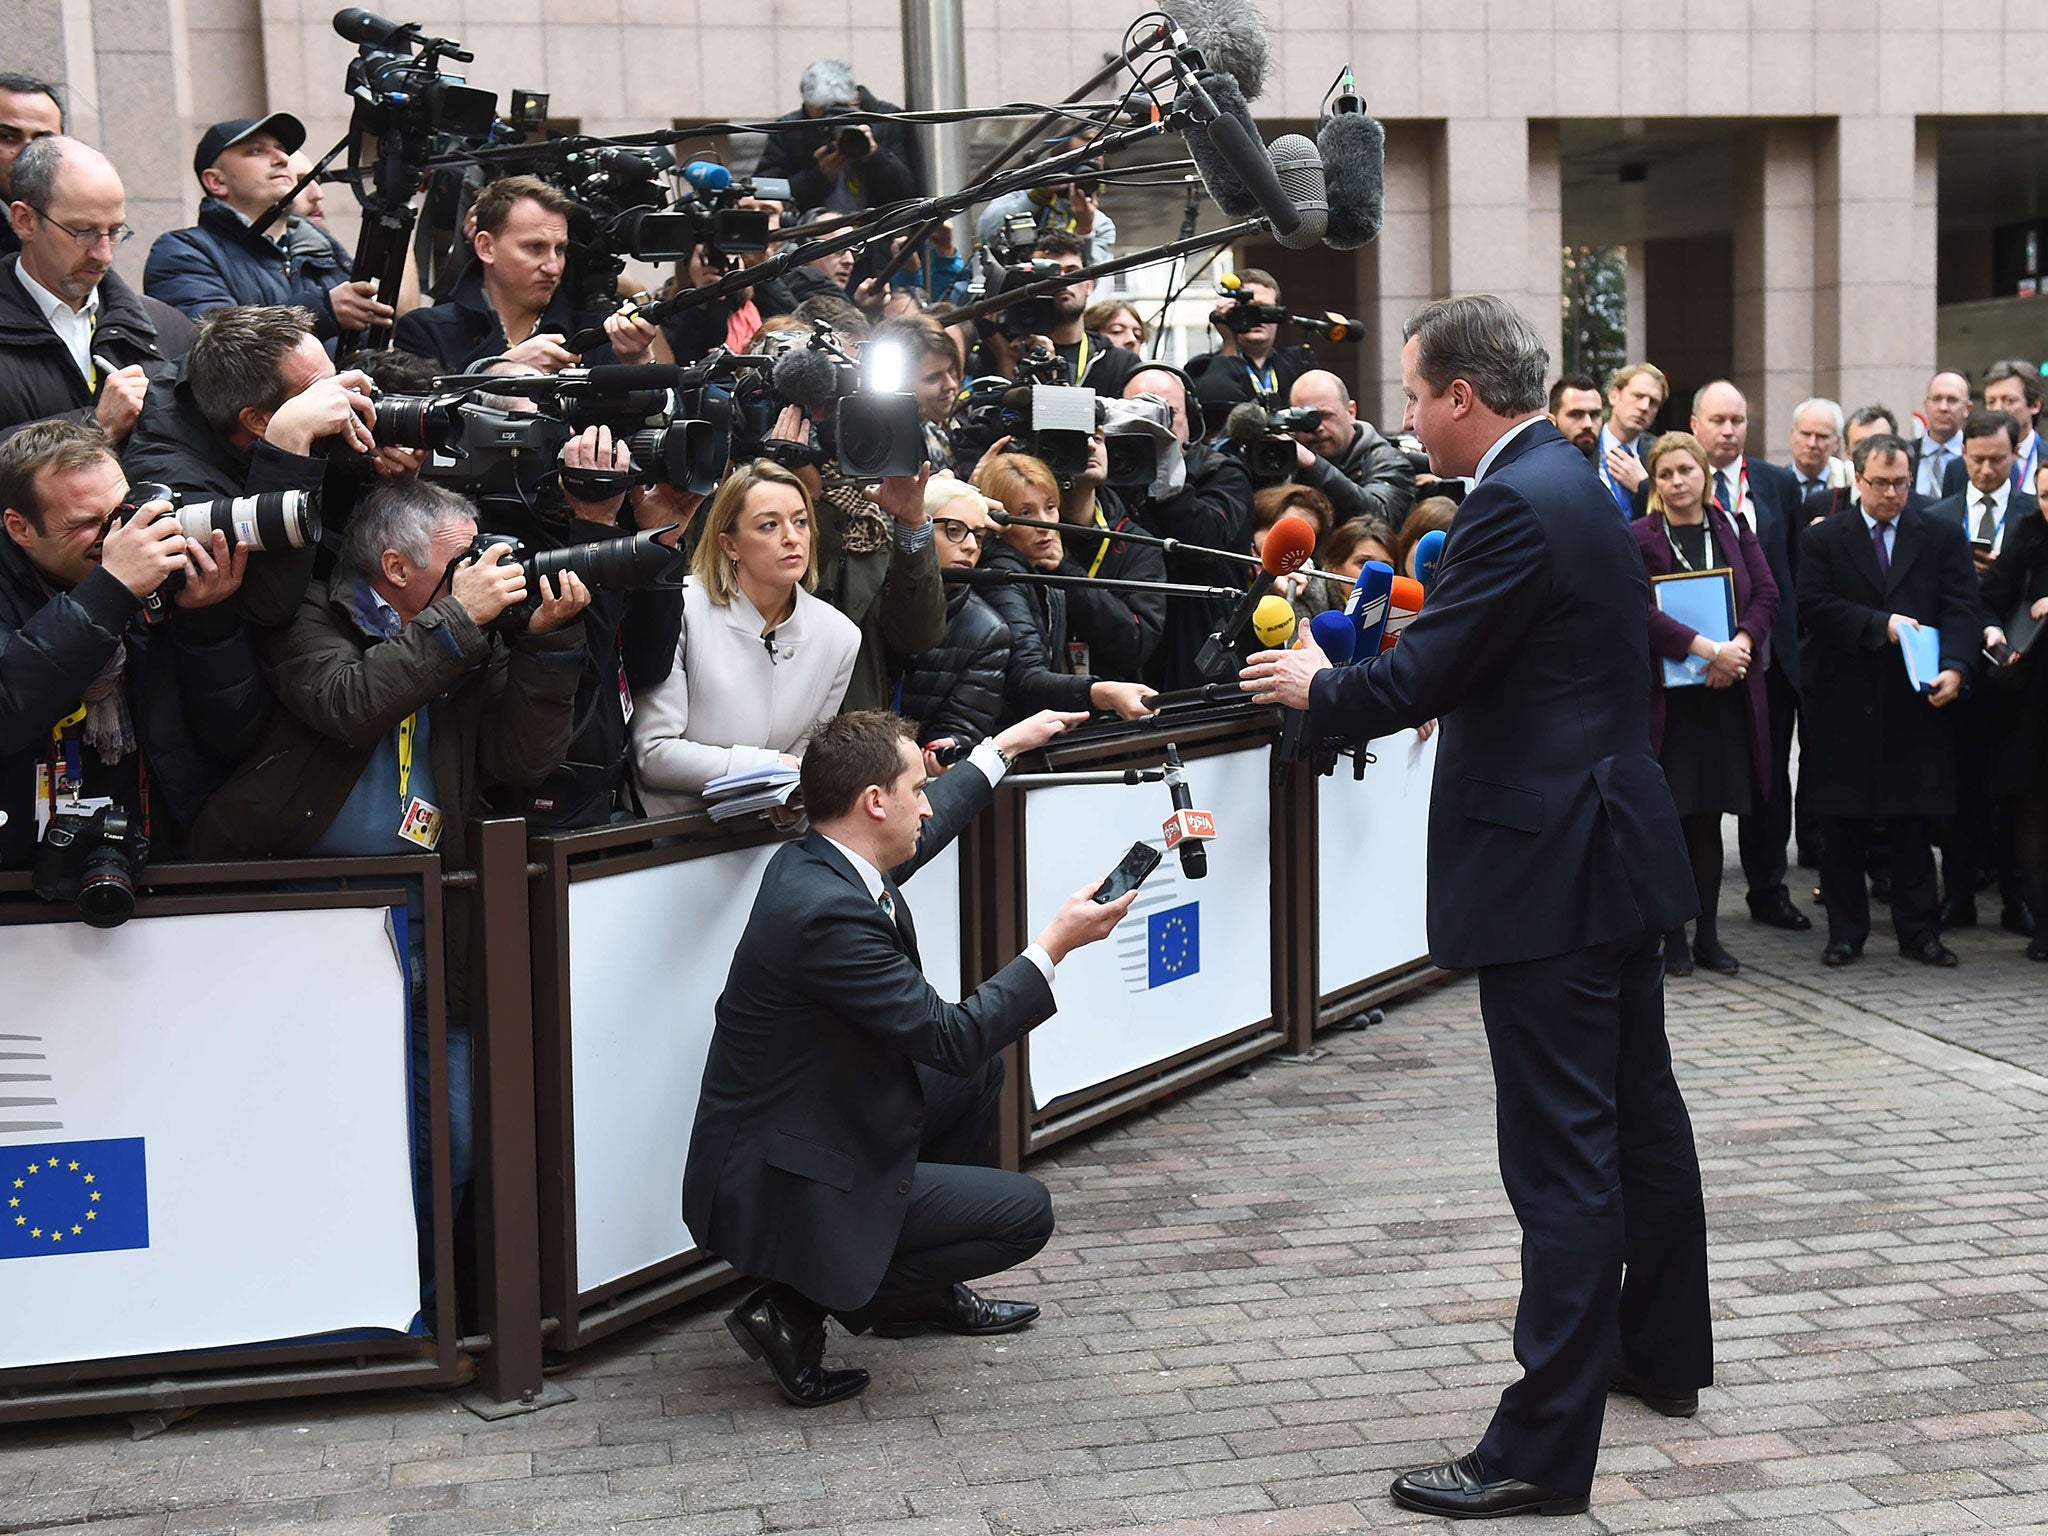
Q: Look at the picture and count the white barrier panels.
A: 4